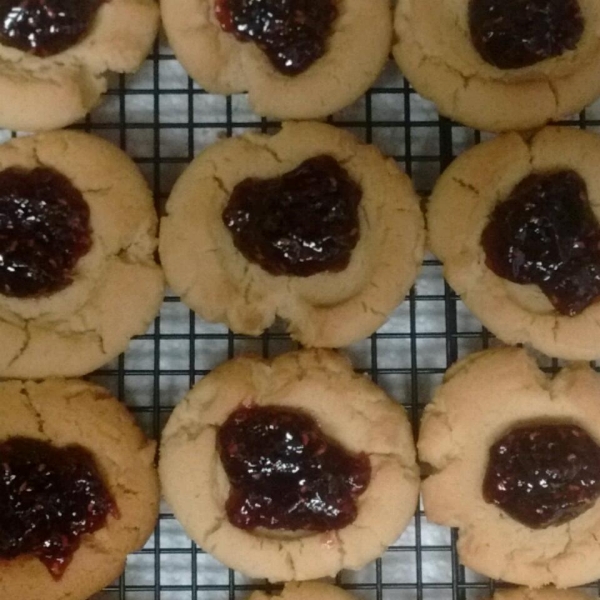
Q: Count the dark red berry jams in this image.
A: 9